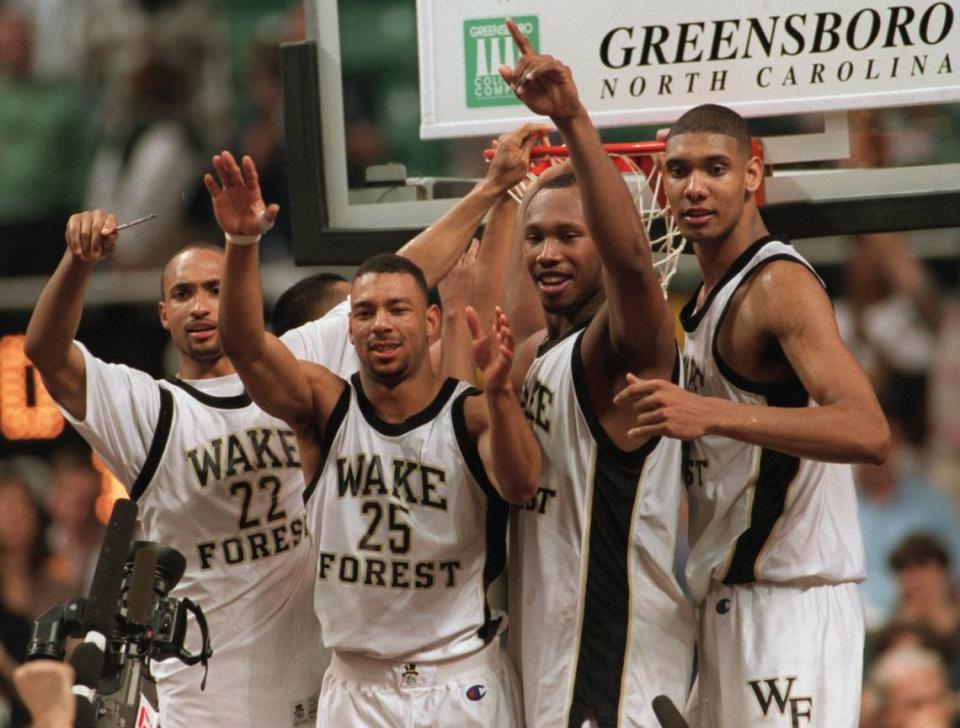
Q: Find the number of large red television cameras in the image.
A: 0